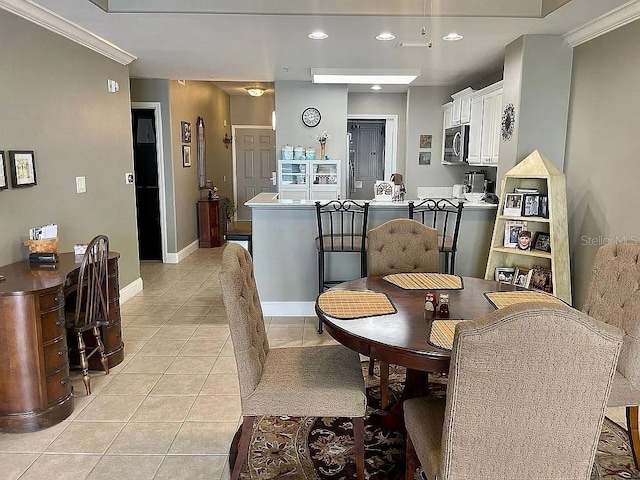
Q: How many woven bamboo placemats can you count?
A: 4